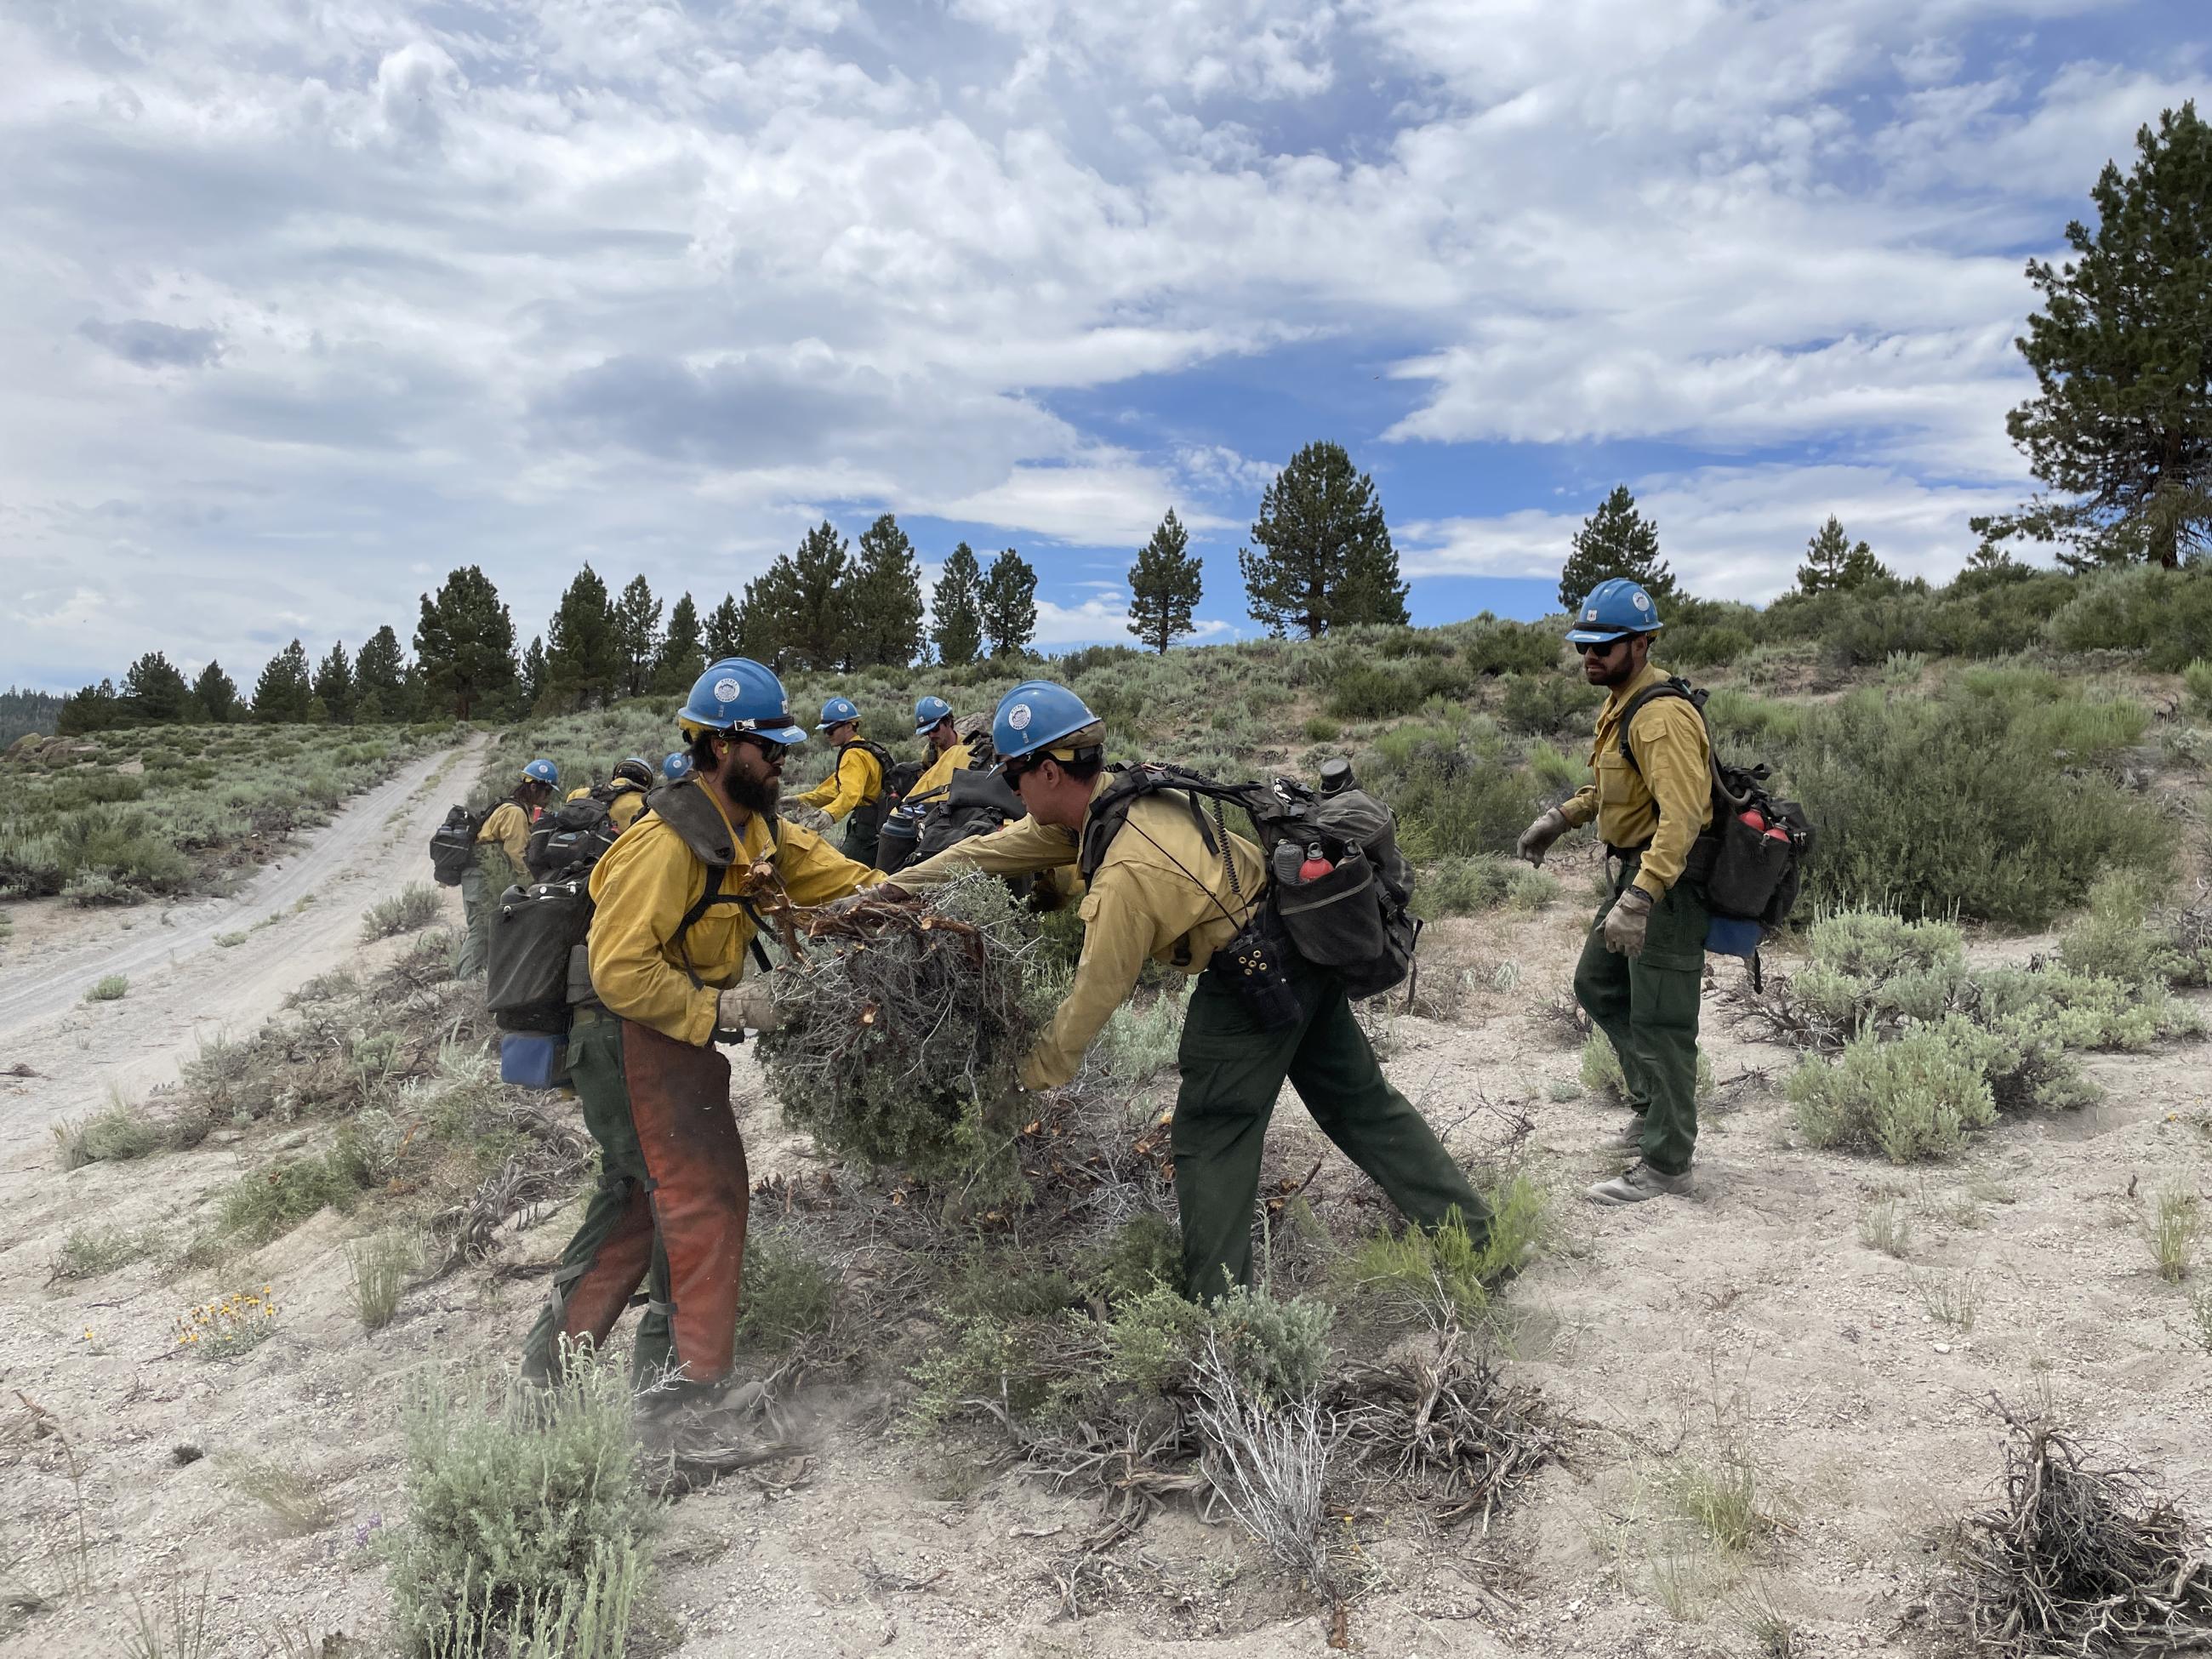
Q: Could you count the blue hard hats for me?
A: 8